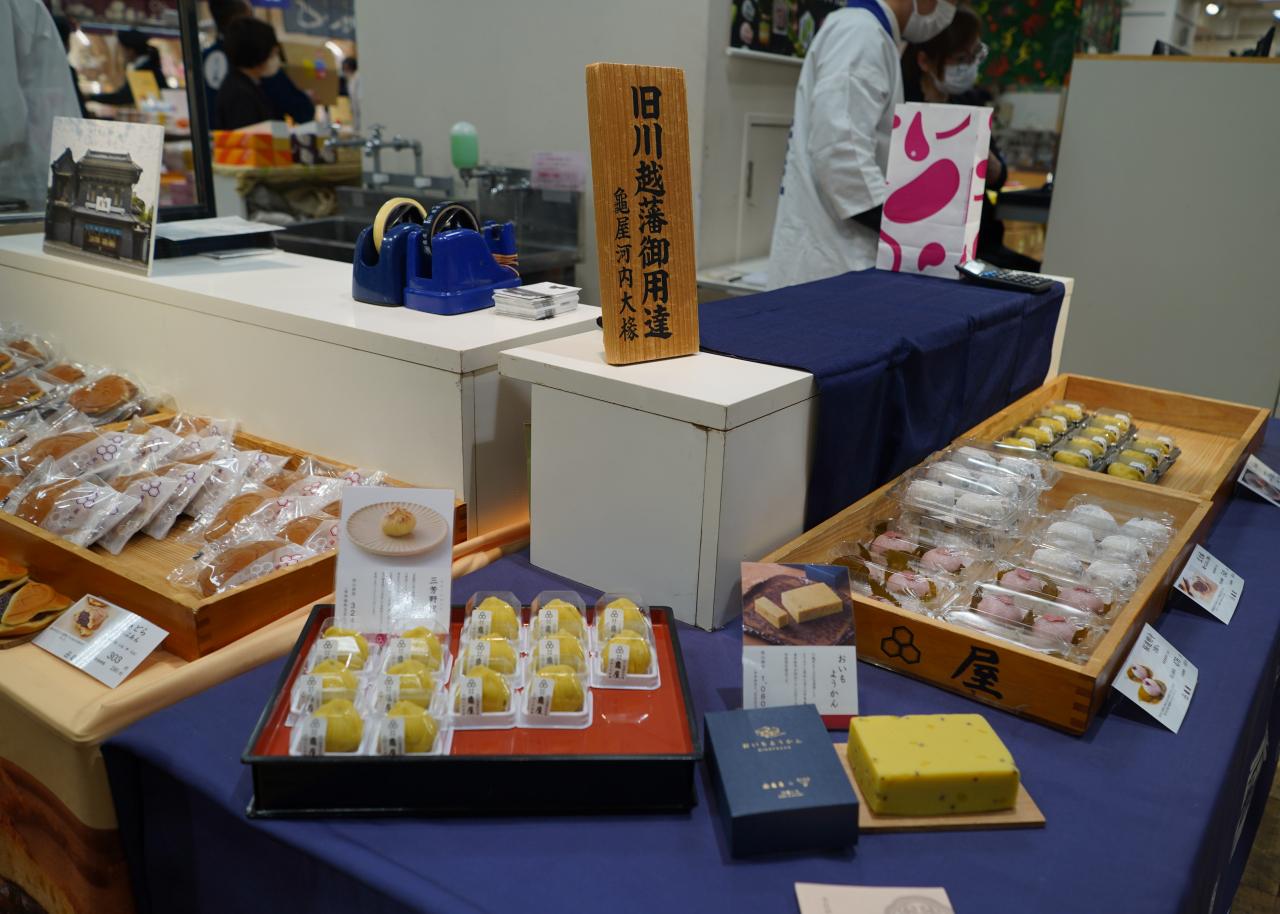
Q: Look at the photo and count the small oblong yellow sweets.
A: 11